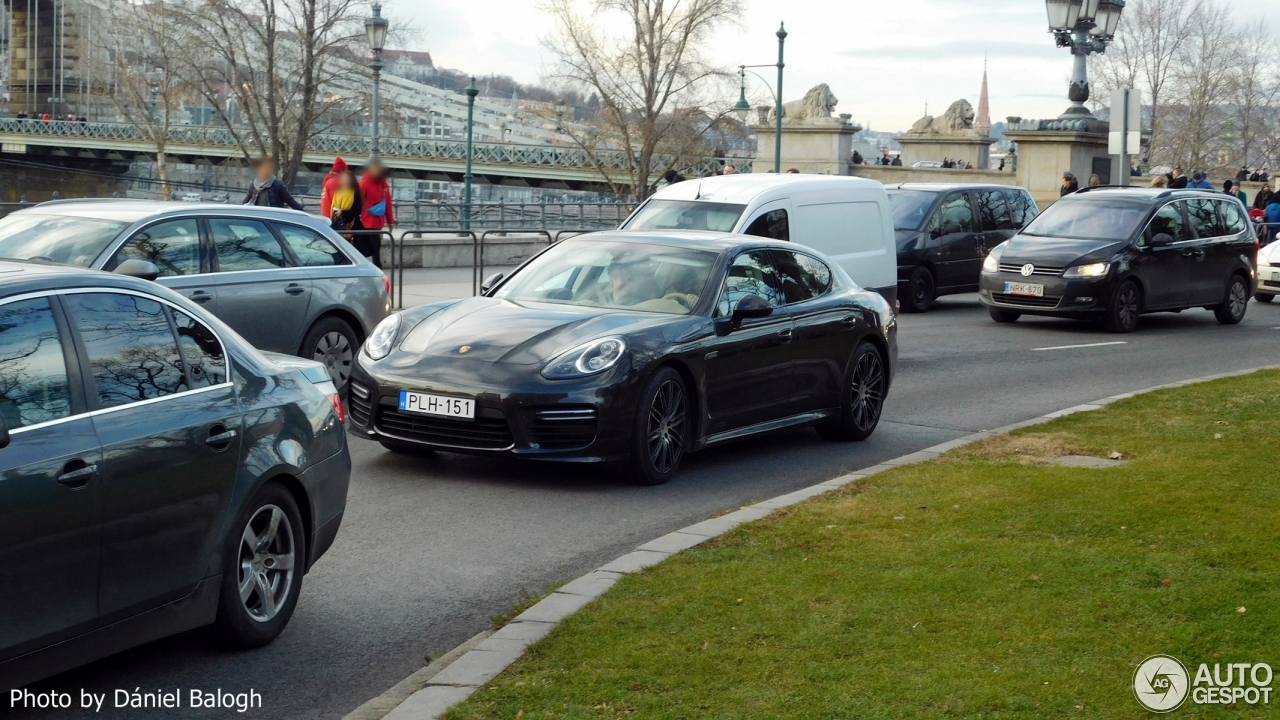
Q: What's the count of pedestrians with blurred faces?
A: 3